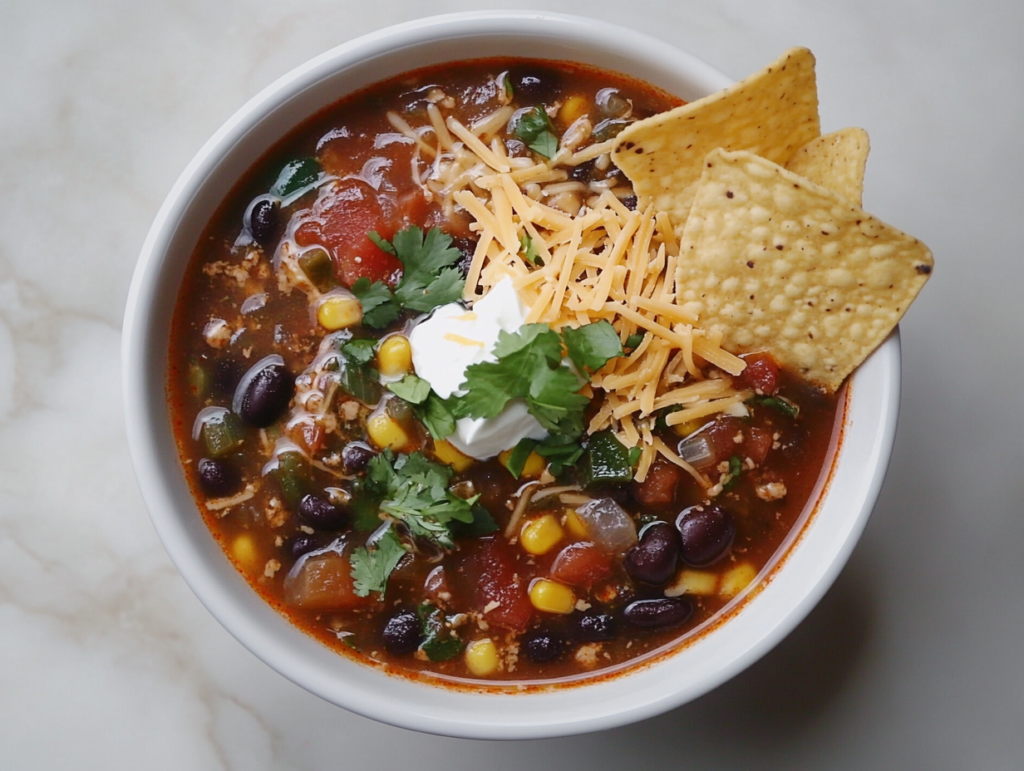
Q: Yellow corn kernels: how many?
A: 14